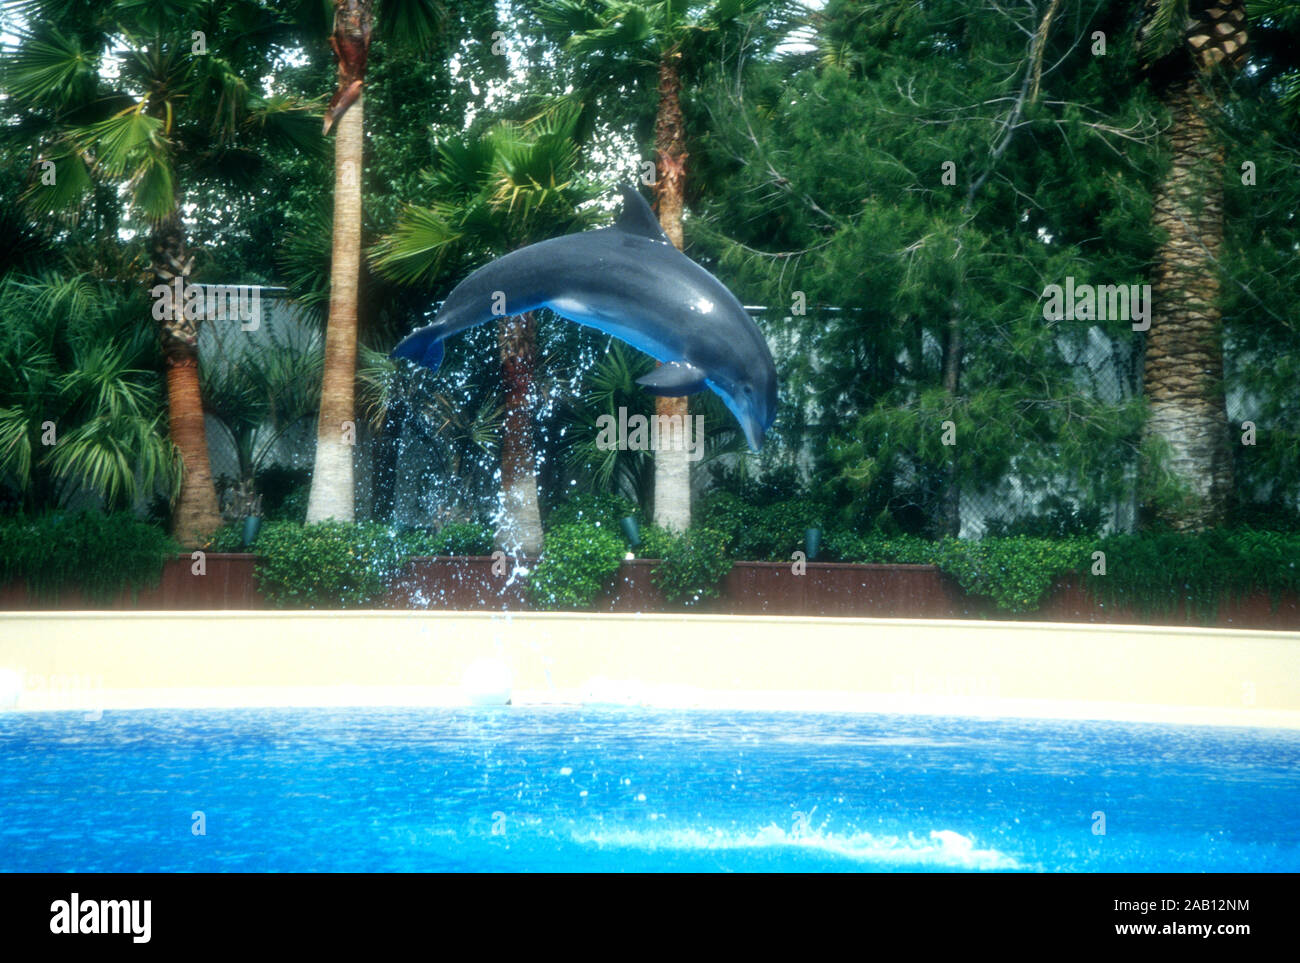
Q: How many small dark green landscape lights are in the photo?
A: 3